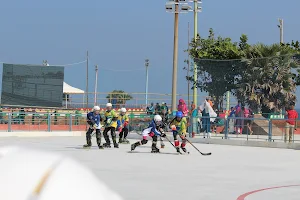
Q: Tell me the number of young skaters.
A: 5